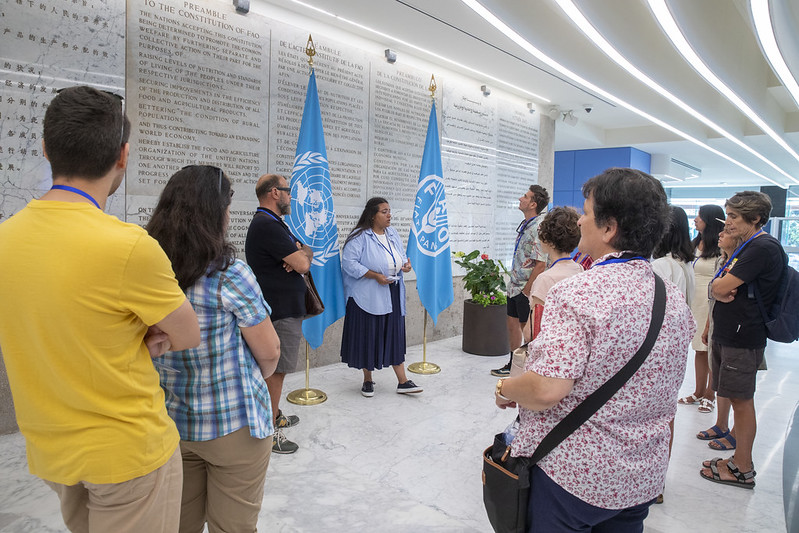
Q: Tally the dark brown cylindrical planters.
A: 1